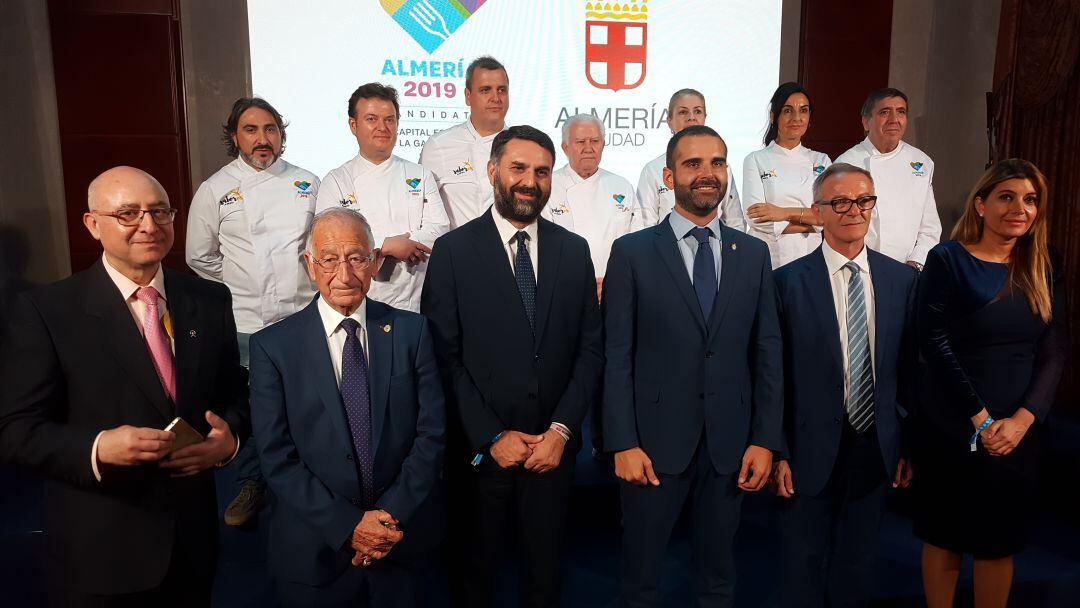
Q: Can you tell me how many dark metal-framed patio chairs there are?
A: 0